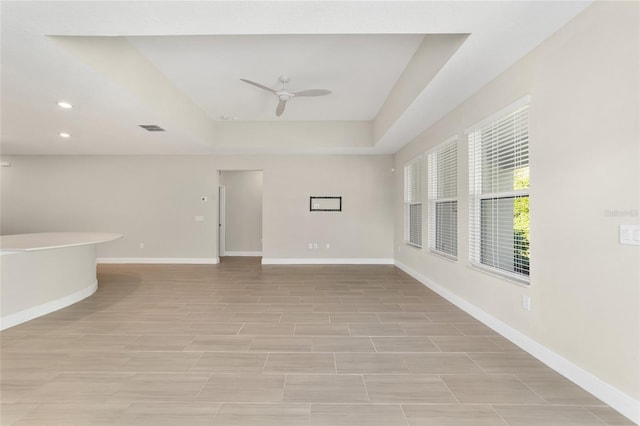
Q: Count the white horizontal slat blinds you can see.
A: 3